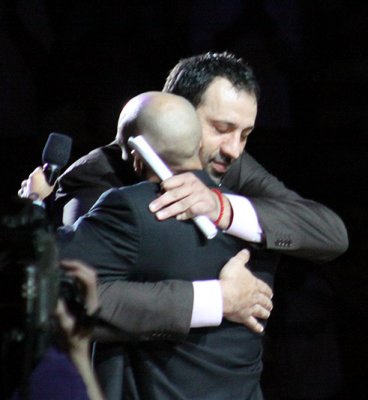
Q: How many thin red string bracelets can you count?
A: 1